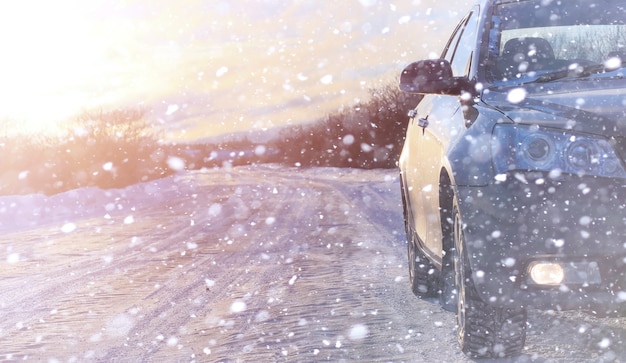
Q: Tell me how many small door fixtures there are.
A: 2